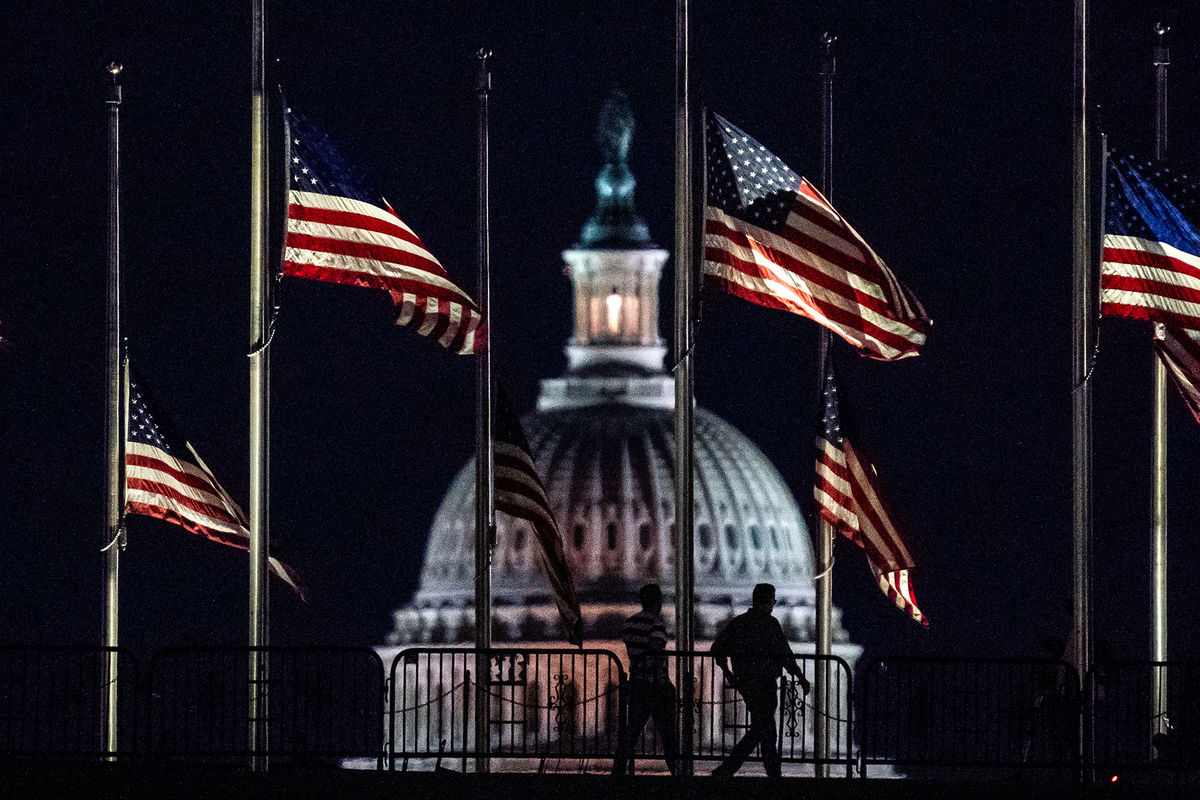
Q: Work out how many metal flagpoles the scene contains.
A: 7